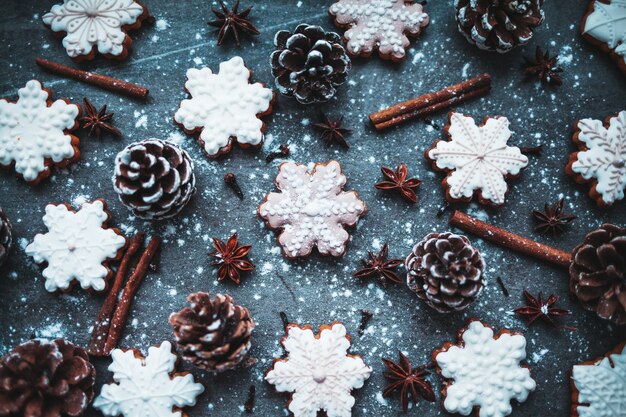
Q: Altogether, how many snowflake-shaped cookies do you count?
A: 13